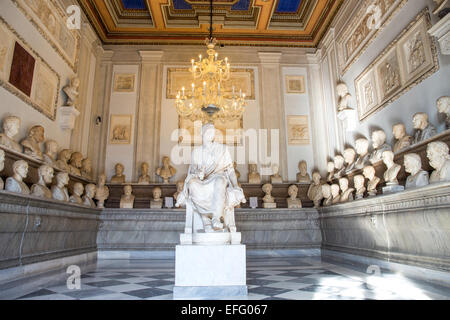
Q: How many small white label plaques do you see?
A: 2